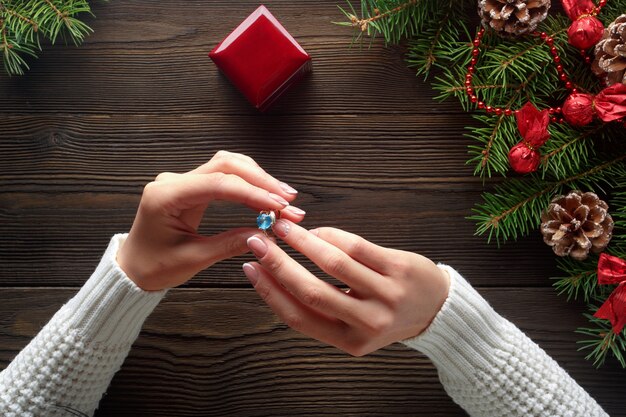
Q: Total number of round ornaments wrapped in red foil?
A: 3